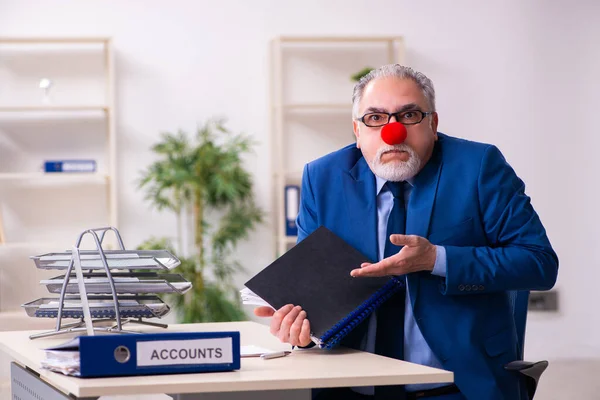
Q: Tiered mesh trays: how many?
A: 3